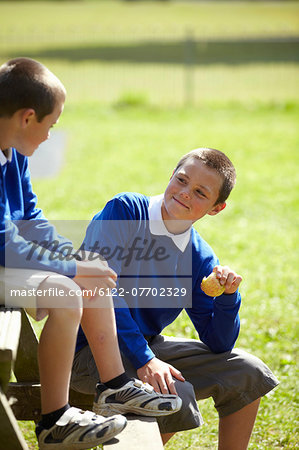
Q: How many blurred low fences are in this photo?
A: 1